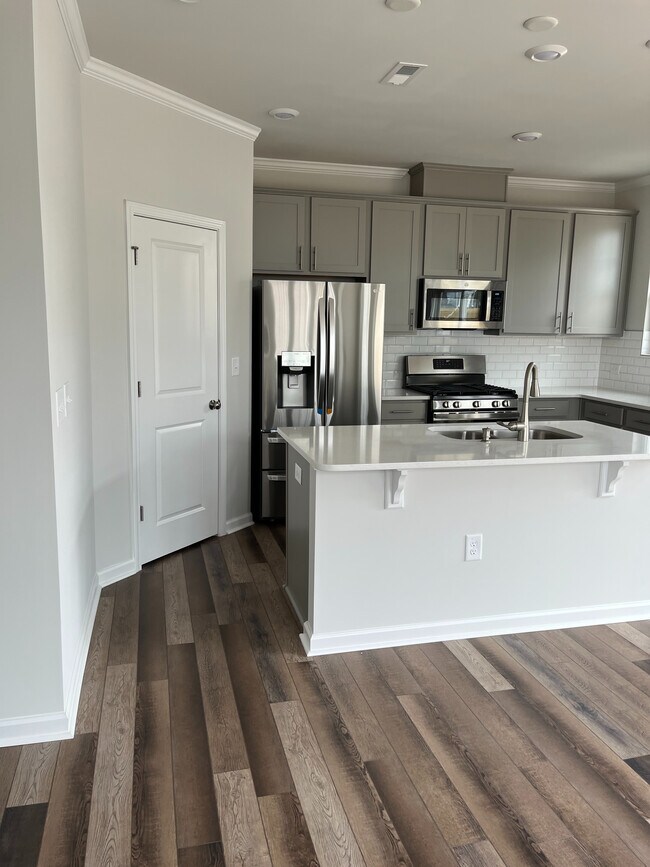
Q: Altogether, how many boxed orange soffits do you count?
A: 0